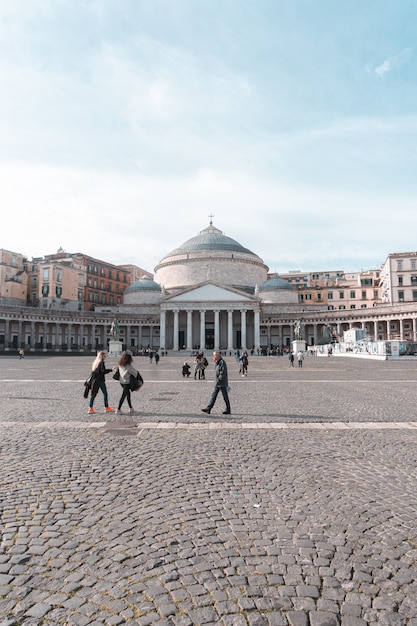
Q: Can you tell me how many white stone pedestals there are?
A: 2